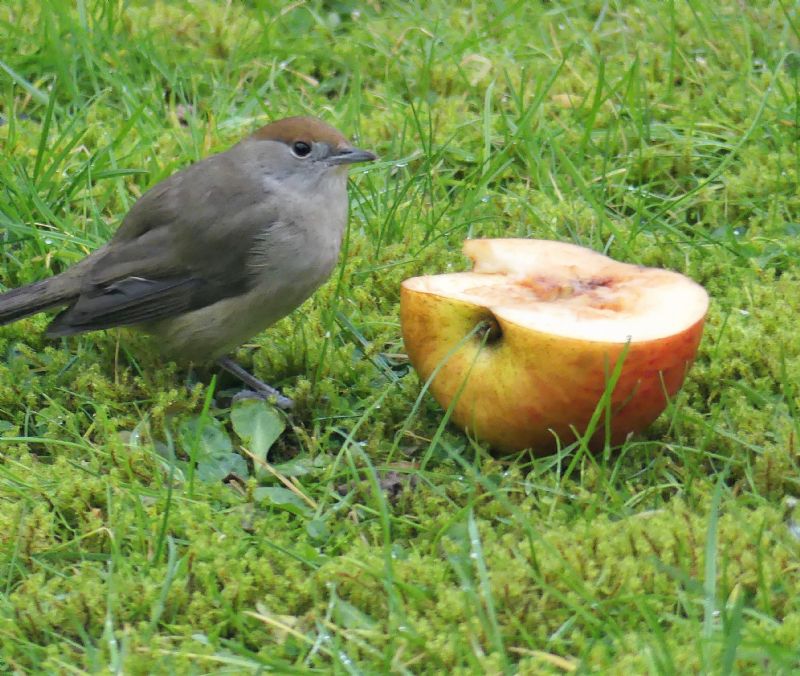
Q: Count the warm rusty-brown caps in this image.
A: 1